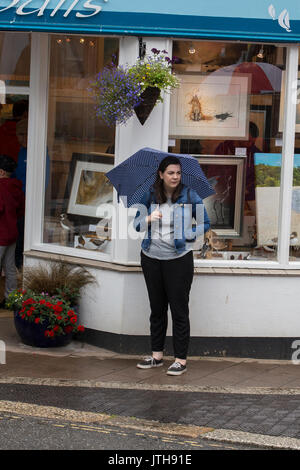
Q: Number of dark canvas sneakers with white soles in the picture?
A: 2